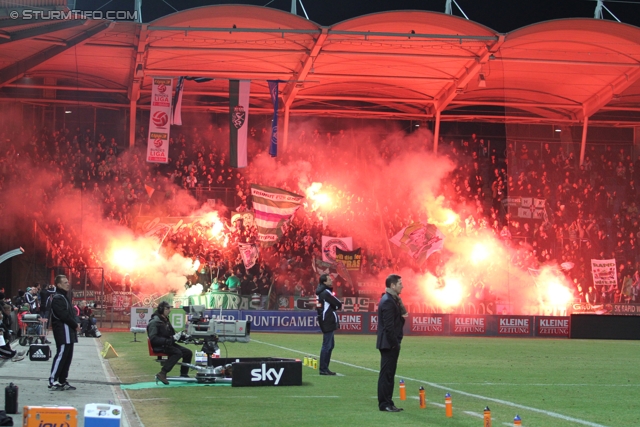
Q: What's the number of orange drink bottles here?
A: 5